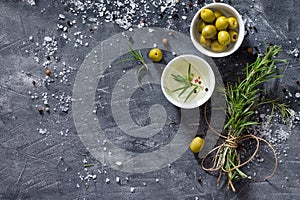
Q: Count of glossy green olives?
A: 12